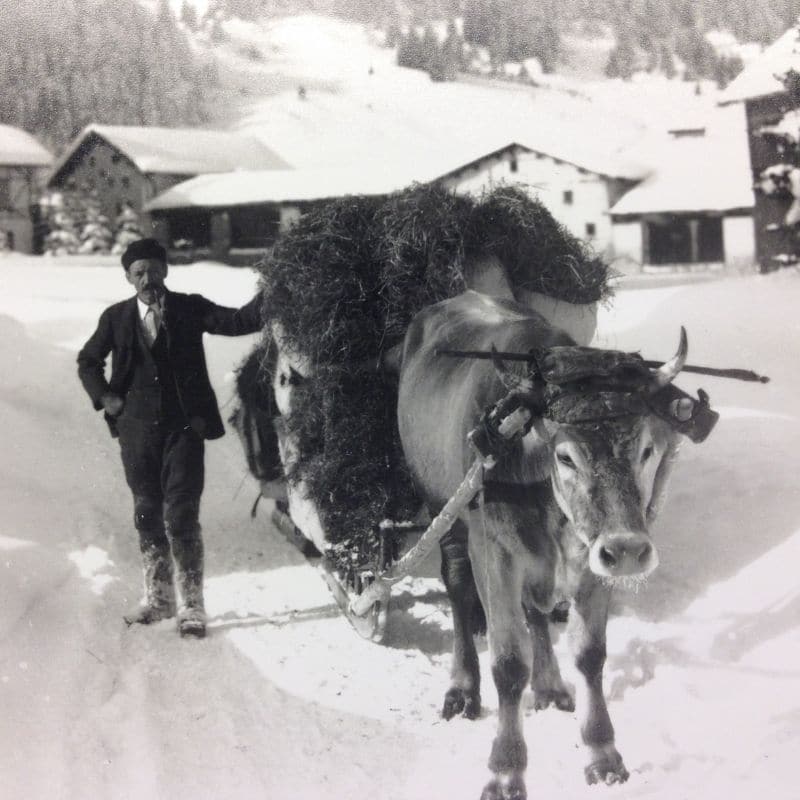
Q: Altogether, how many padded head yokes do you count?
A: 1